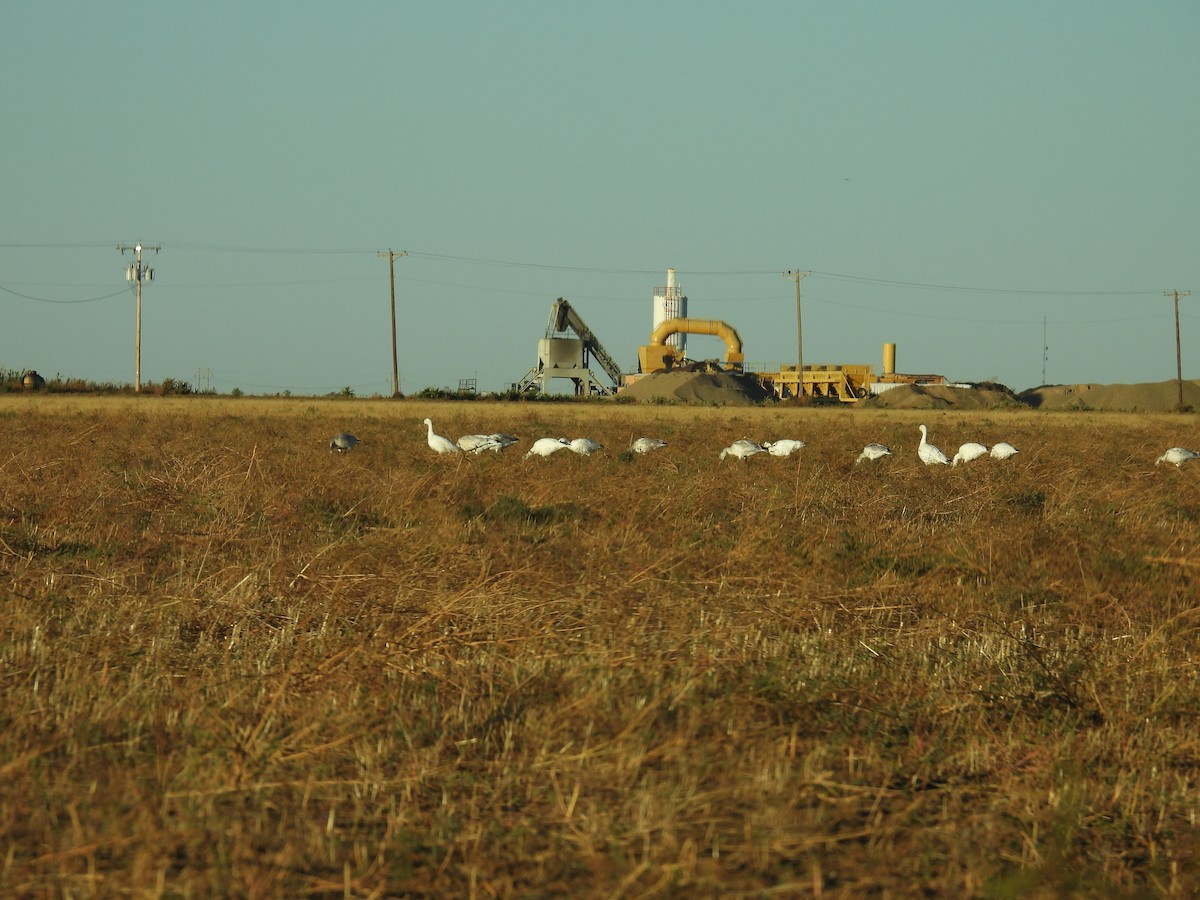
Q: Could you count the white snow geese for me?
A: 13